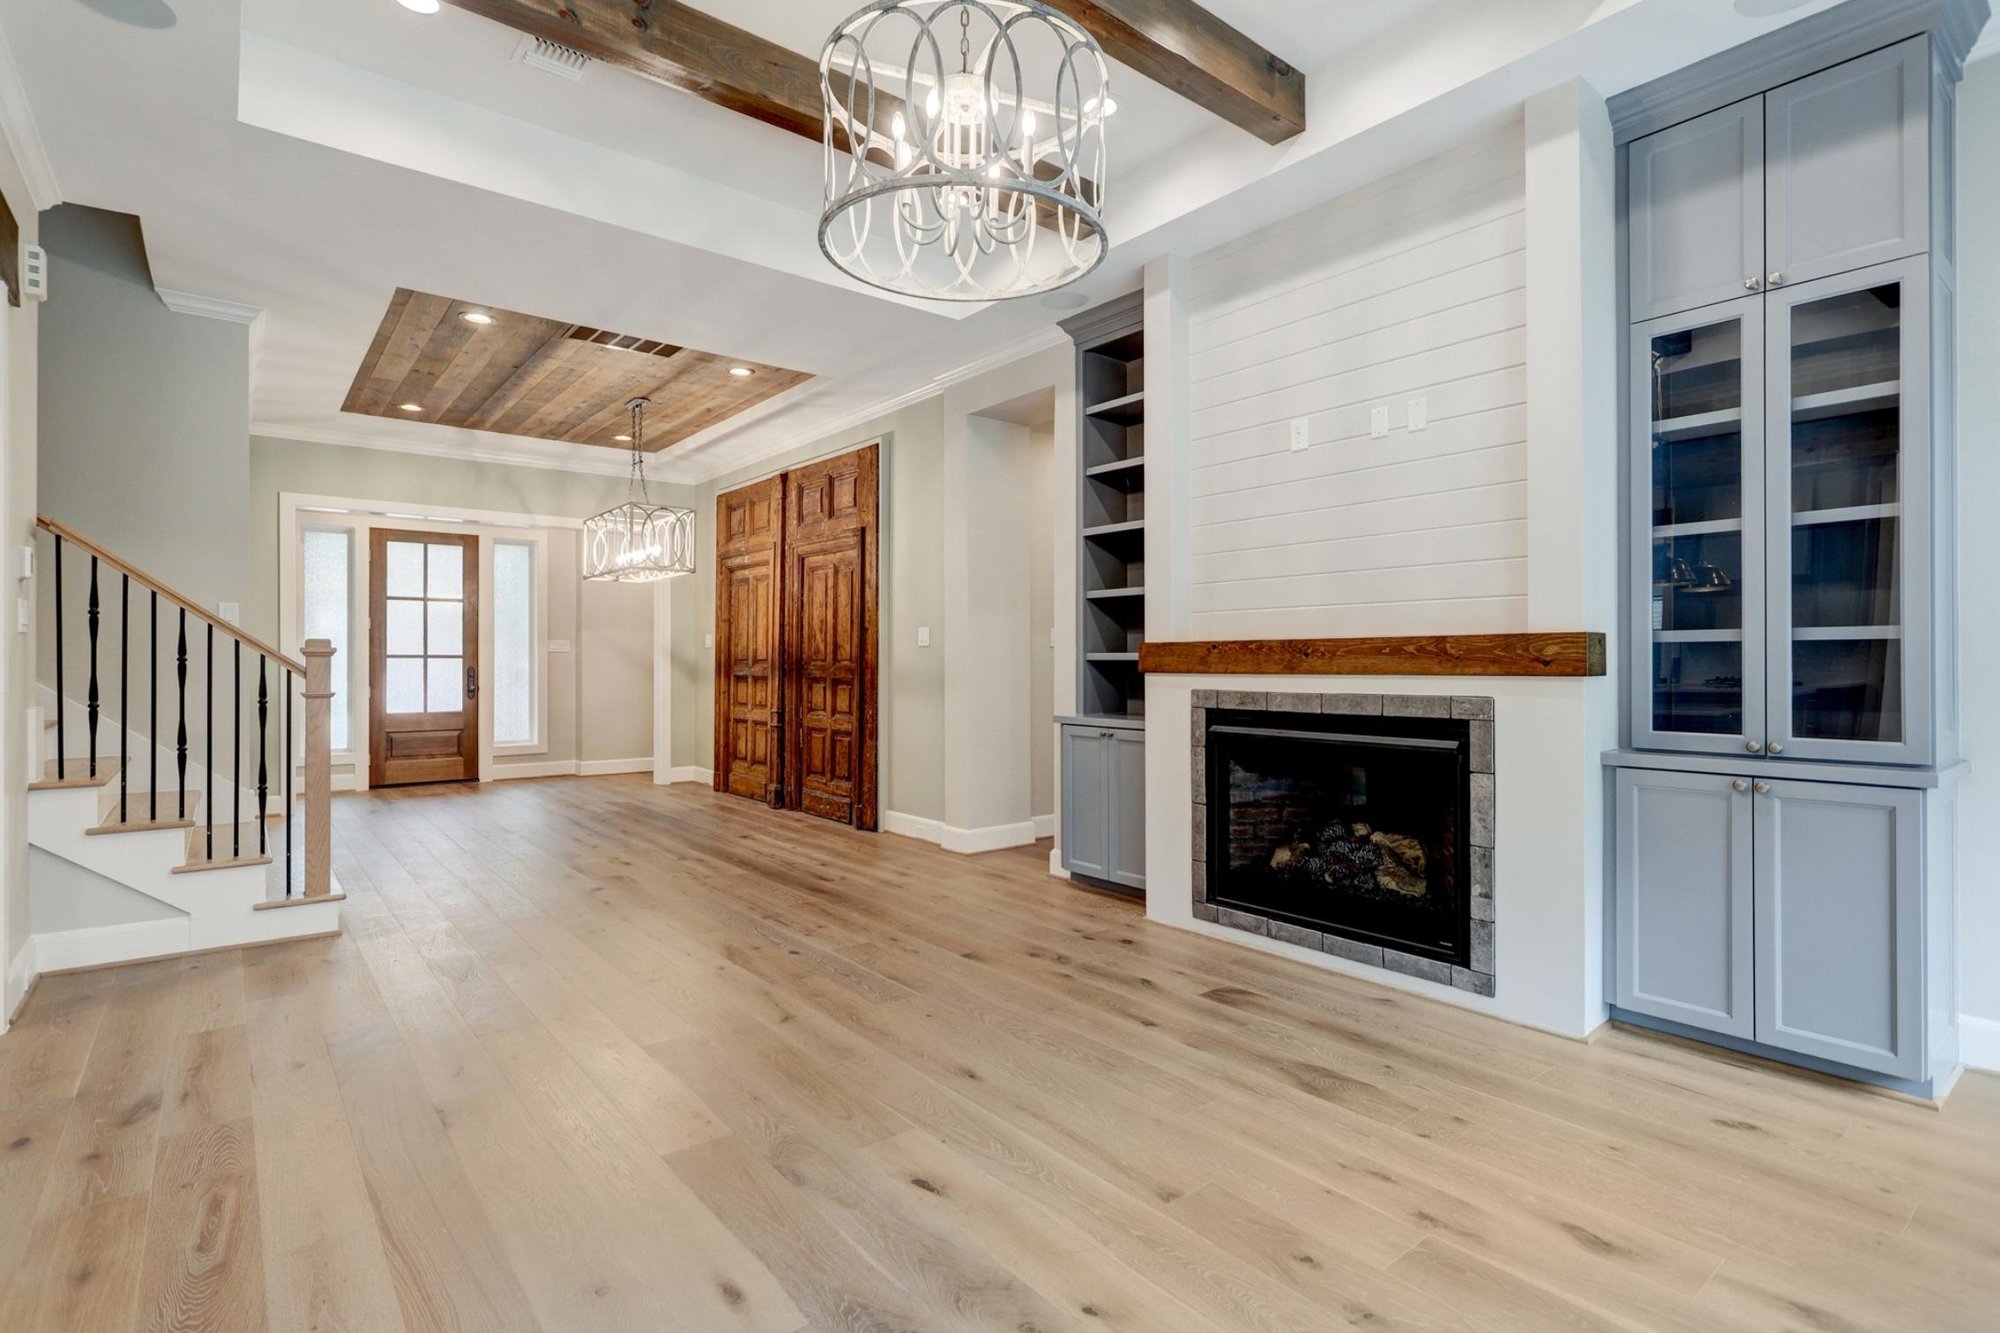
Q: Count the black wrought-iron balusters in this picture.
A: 9